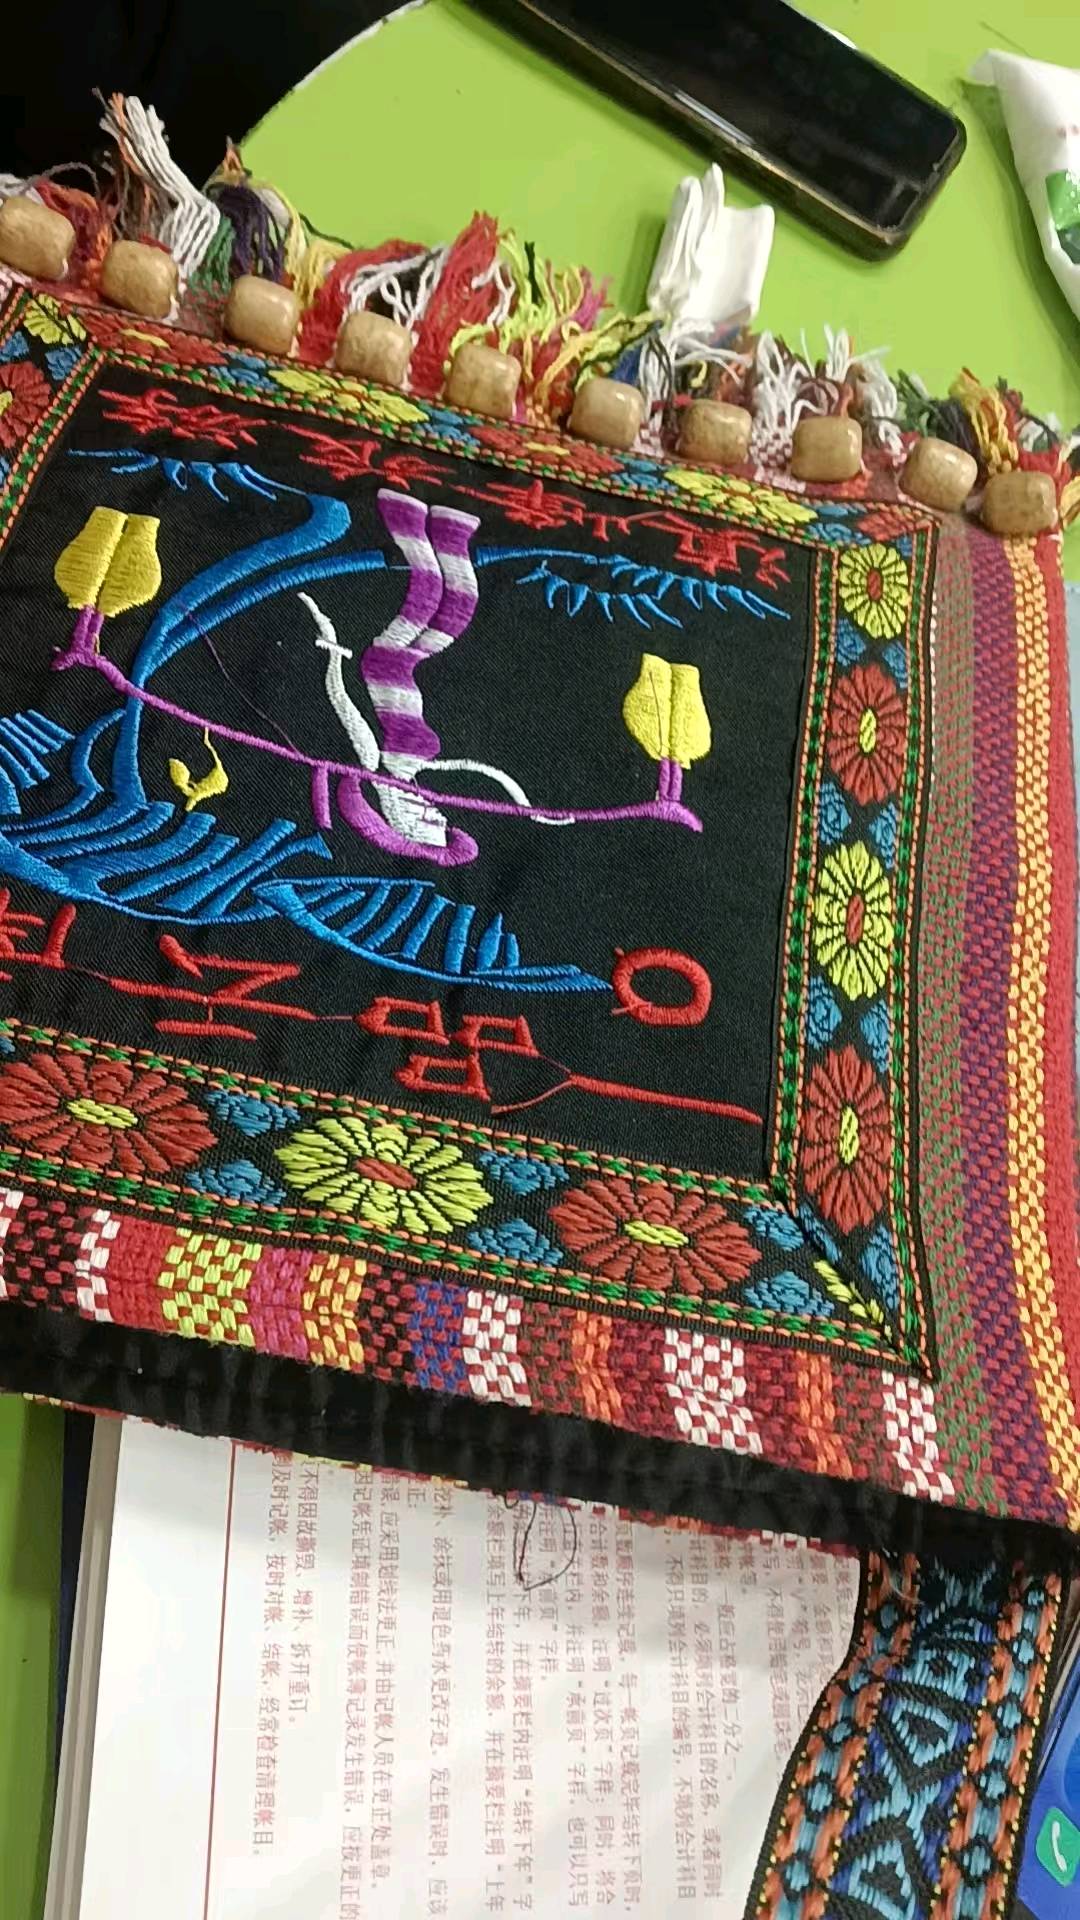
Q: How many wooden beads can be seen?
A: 10